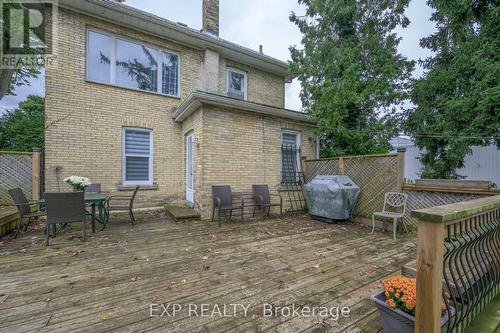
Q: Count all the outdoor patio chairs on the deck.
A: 7